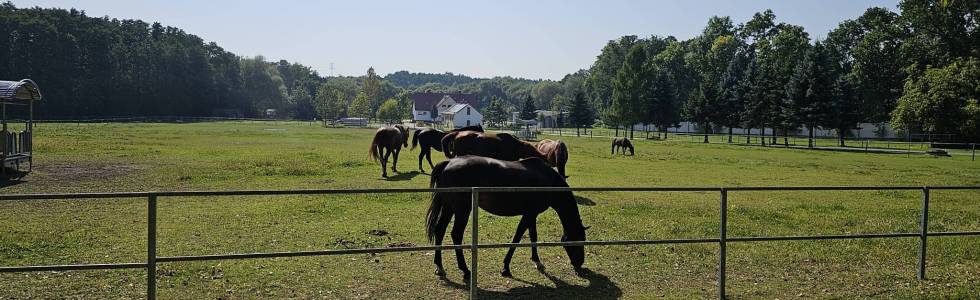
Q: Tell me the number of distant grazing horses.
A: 1